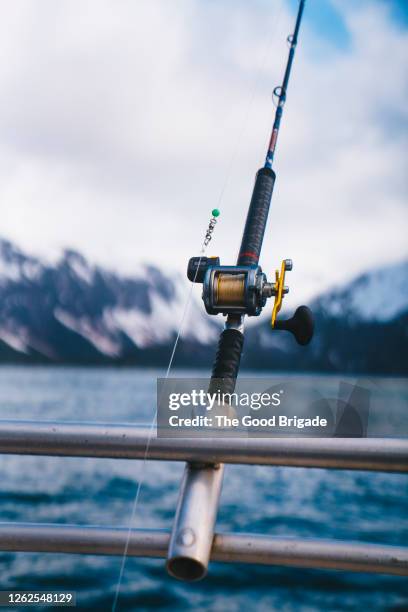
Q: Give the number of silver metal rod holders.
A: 1